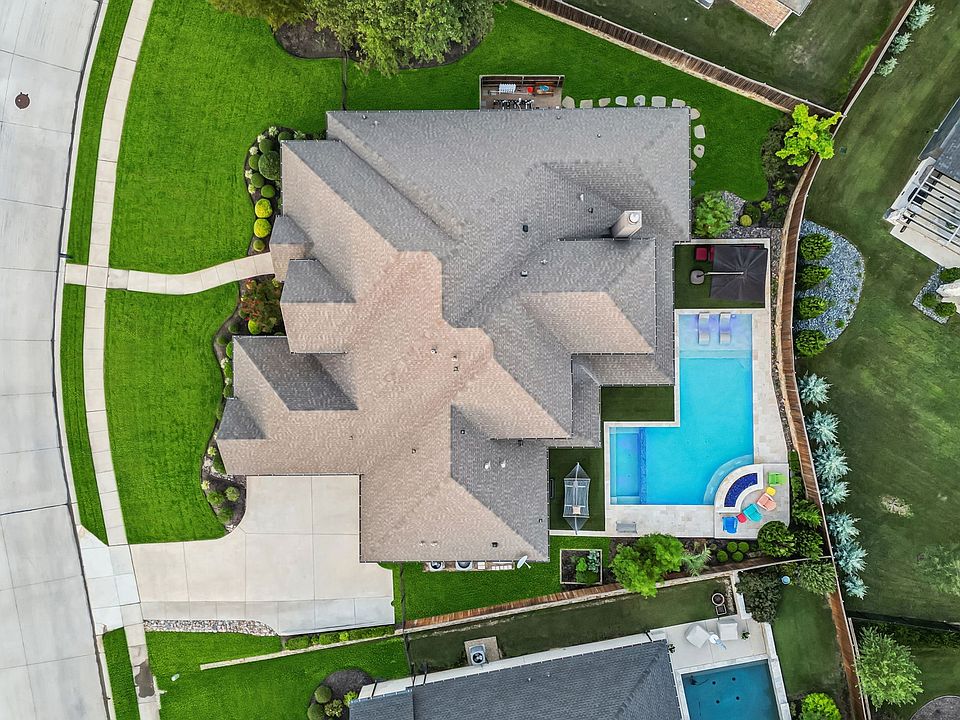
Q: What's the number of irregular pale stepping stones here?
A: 11